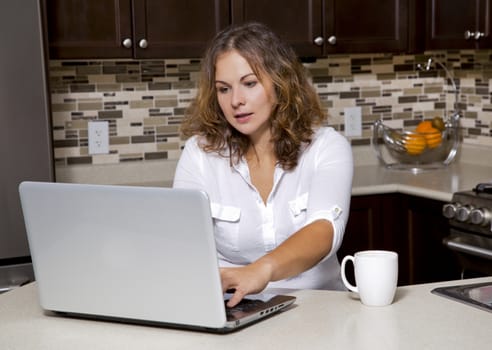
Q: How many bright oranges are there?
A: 3